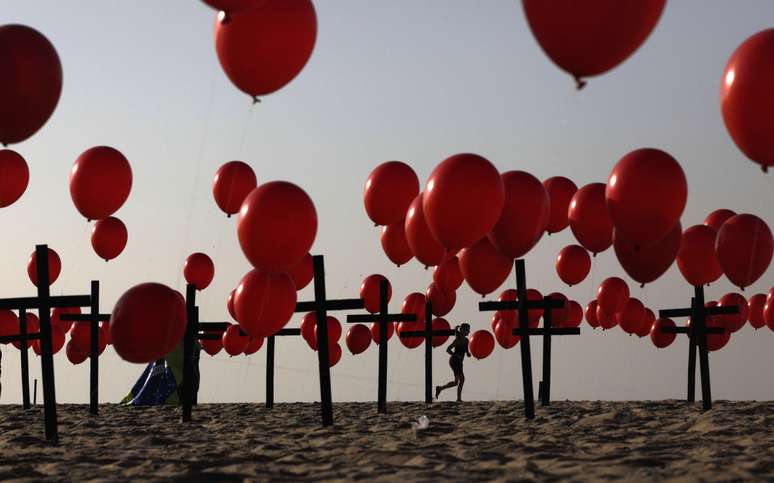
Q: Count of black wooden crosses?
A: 13